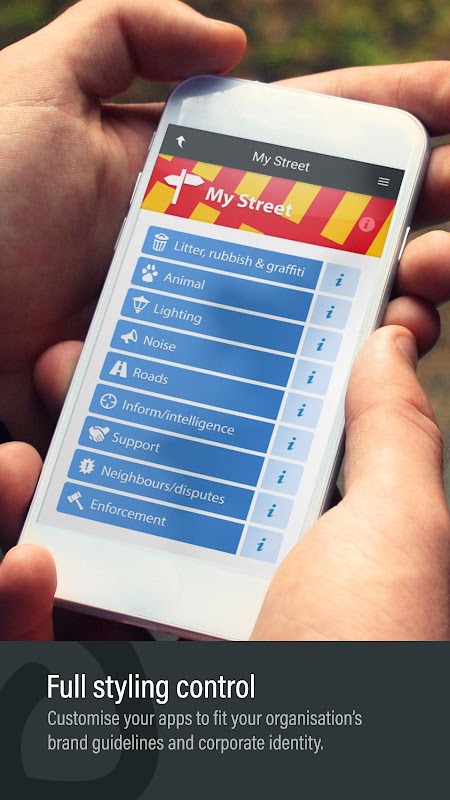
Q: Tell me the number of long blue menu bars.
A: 9